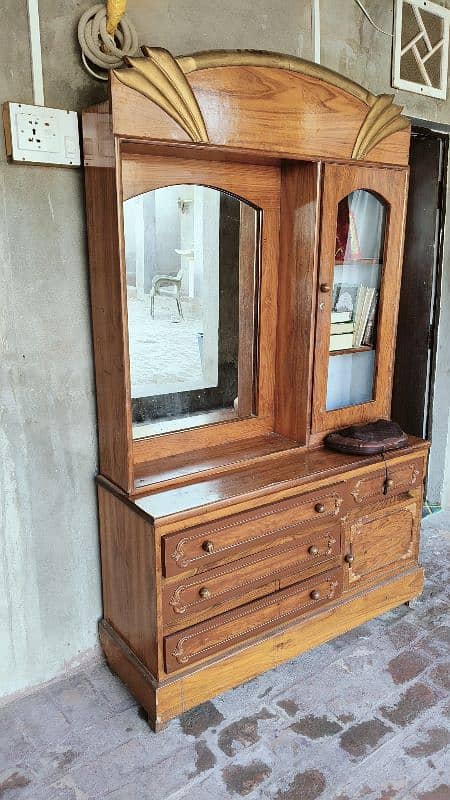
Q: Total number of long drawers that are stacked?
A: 3